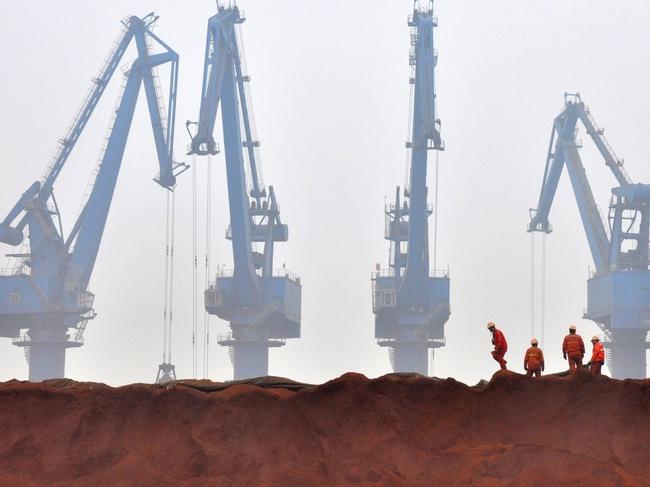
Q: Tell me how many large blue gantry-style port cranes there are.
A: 4